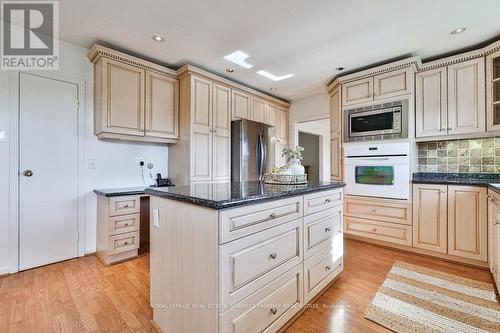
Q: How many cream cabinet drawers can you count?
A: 11